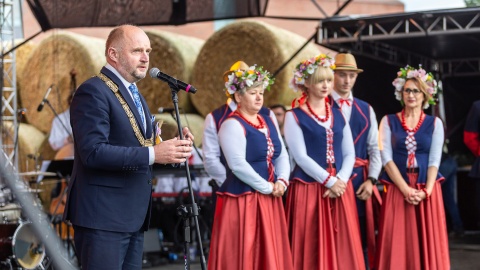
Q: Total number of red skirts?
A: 3